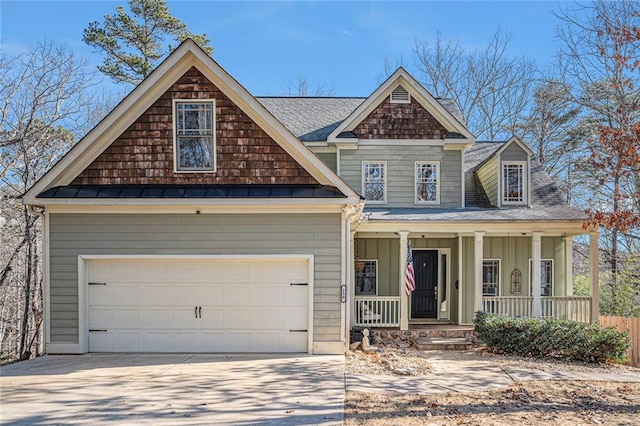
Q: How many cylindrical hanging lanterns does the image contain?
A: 0